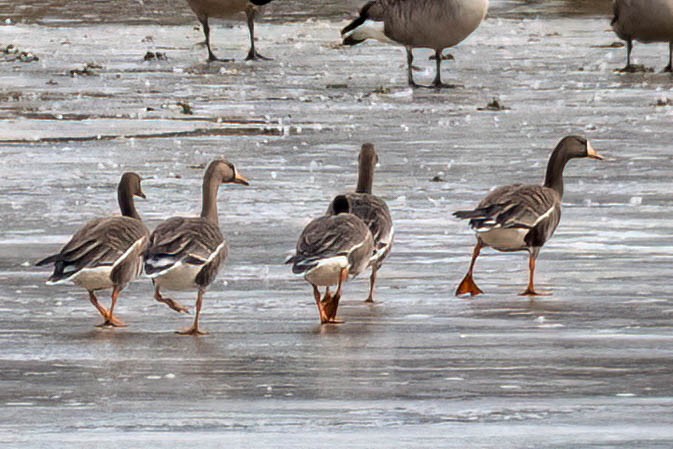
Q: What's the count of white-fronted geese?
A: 5